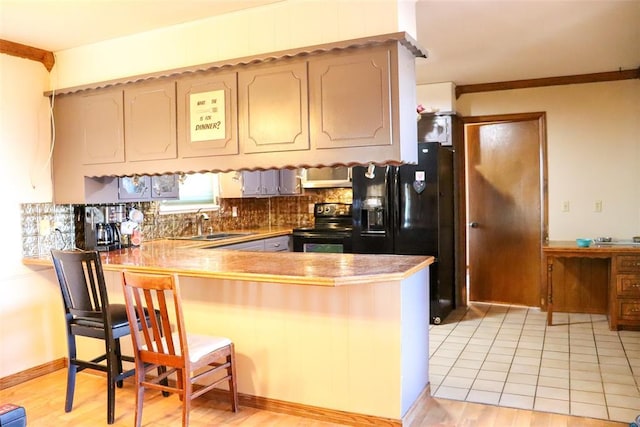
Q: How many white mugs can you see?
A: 2